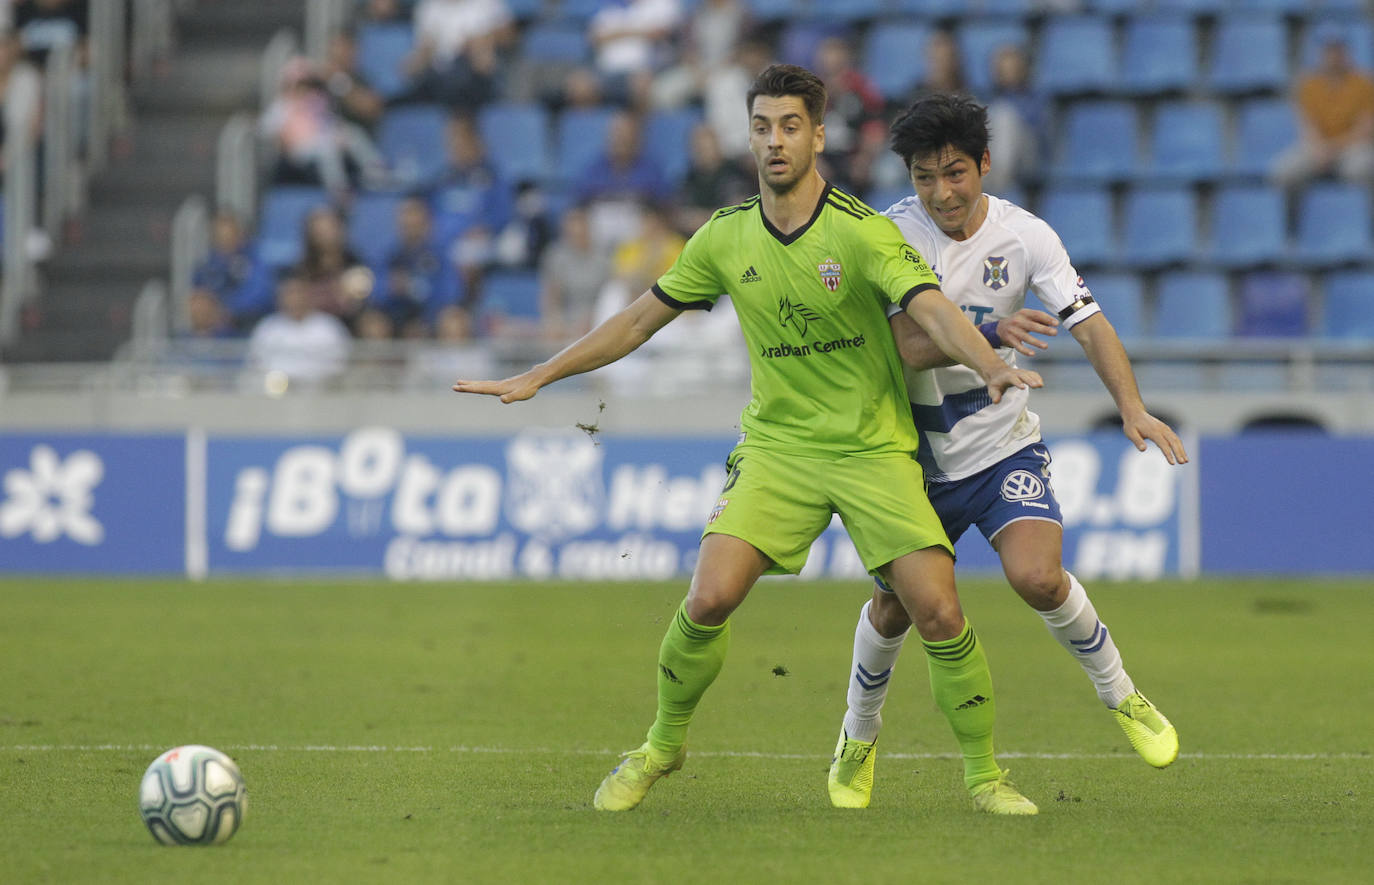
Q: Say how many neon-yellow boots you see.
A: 4